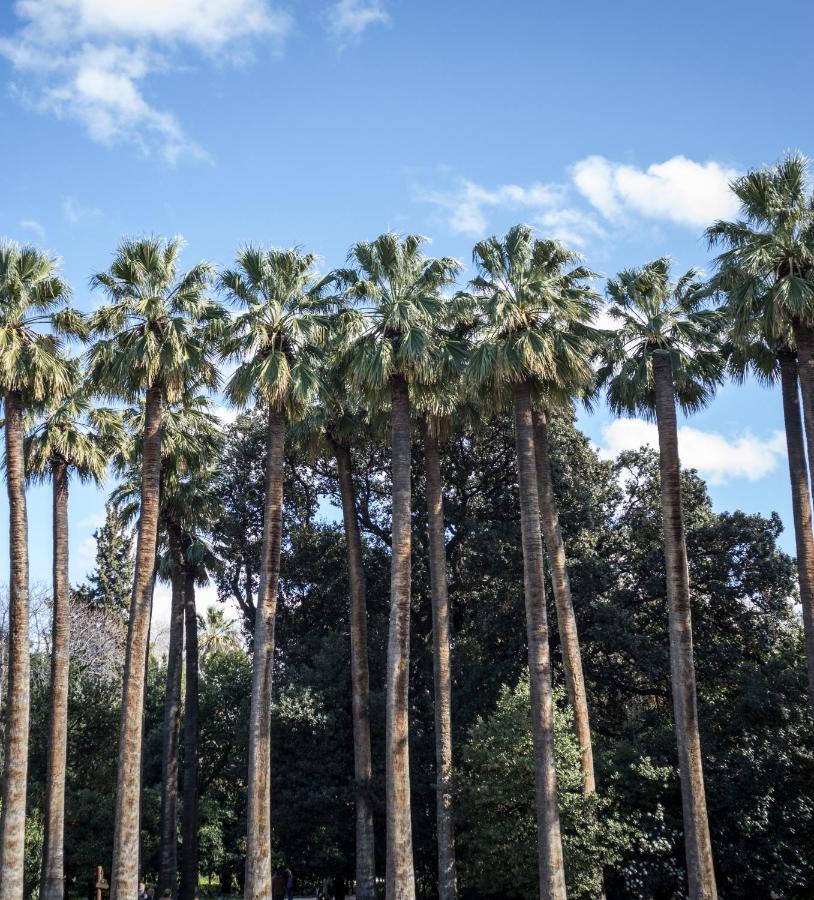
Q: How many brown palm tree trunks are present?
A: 14